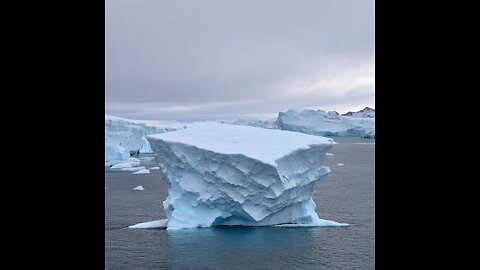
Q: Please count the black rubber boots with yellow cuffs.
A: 0